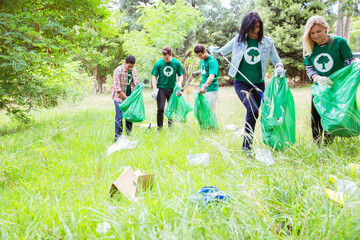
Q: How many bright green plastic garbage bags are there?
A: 5